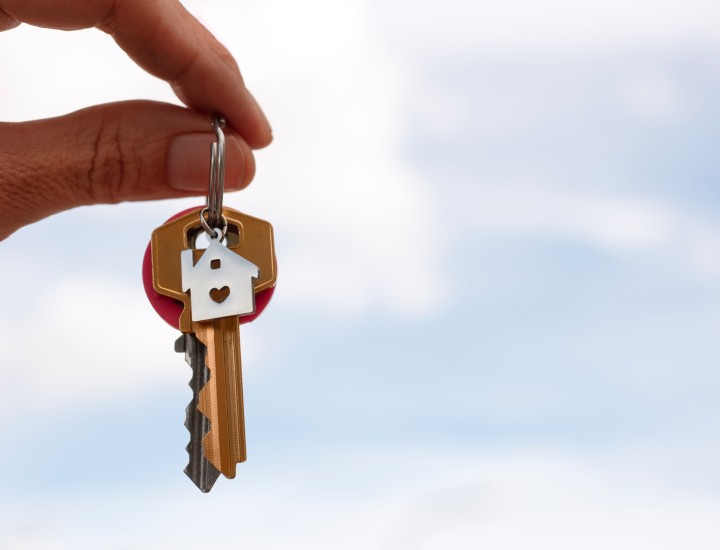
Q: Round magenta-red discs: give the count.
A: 1